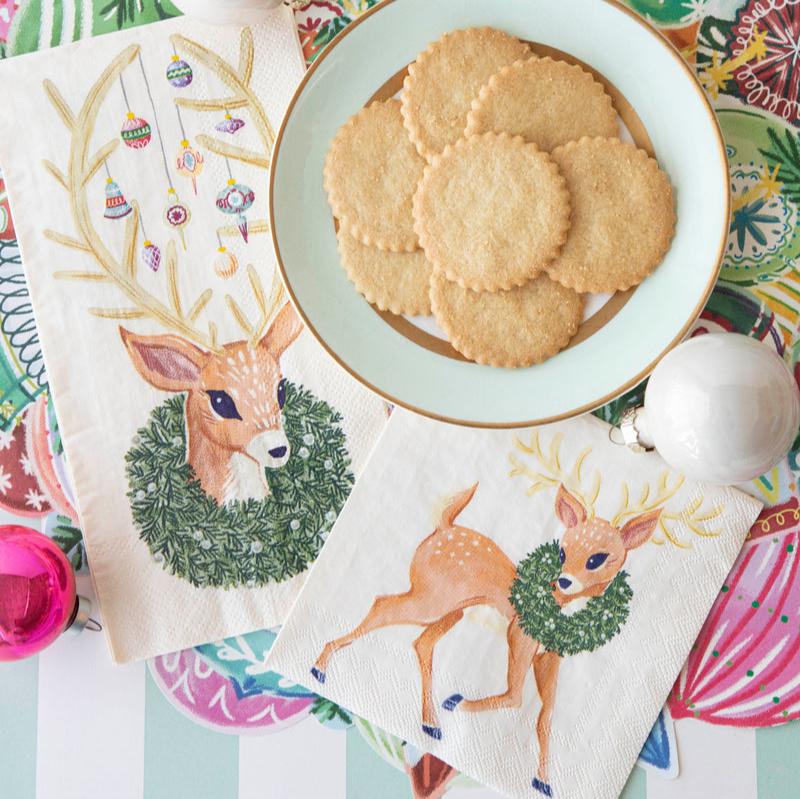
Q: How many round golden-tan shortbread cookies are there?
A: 7